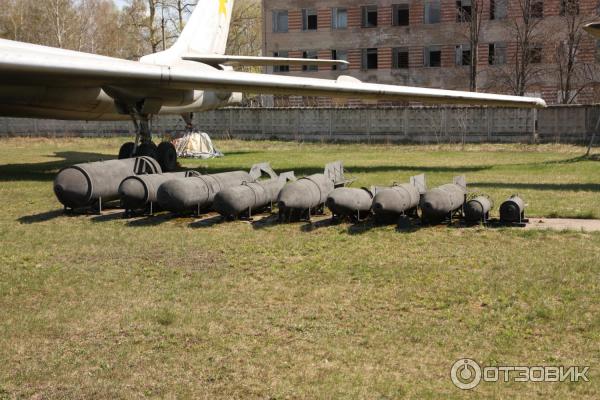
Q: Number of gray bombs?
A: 10